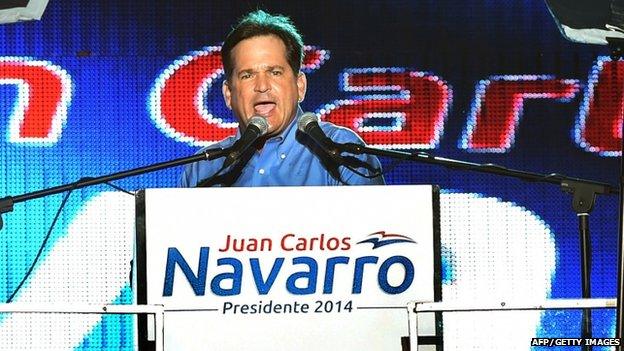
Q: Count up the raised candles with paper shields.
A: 0